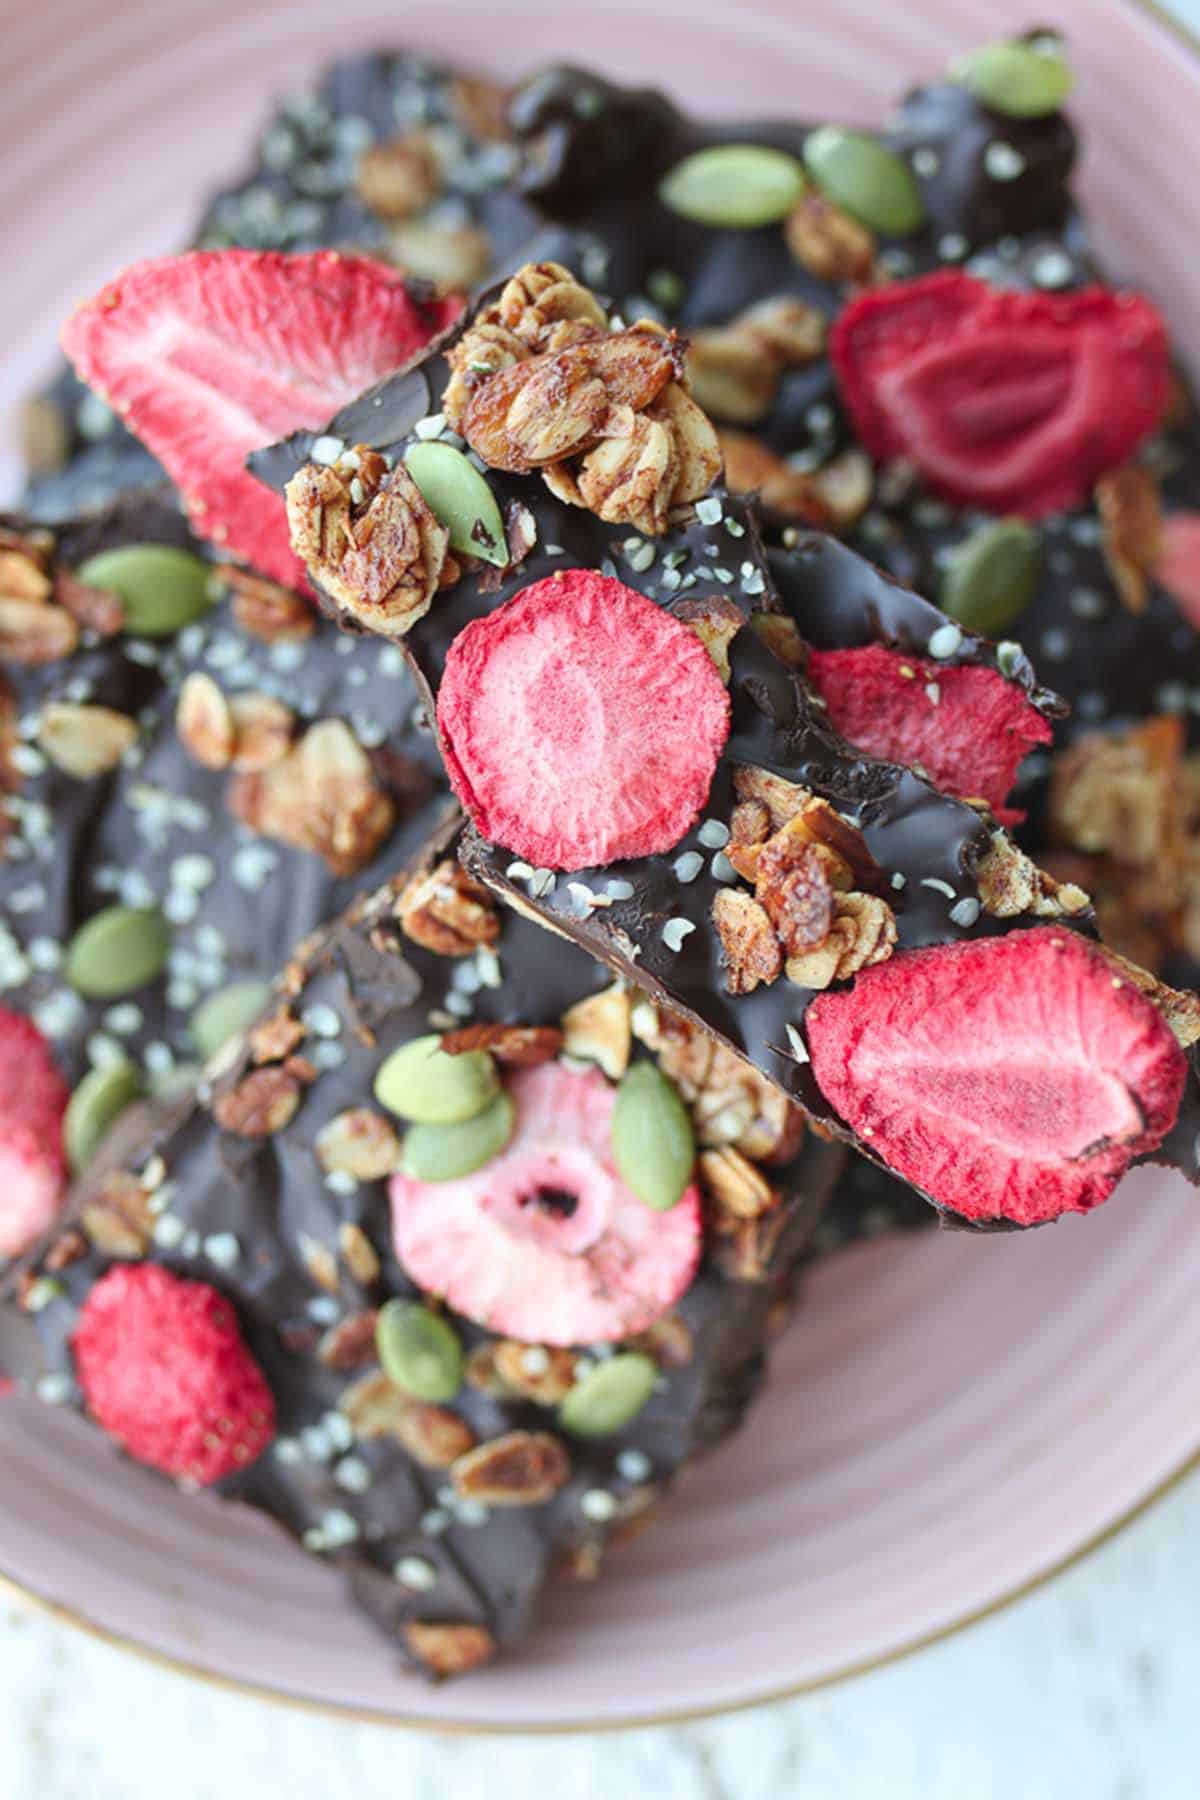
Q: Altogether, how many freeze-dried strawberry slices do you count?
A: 9